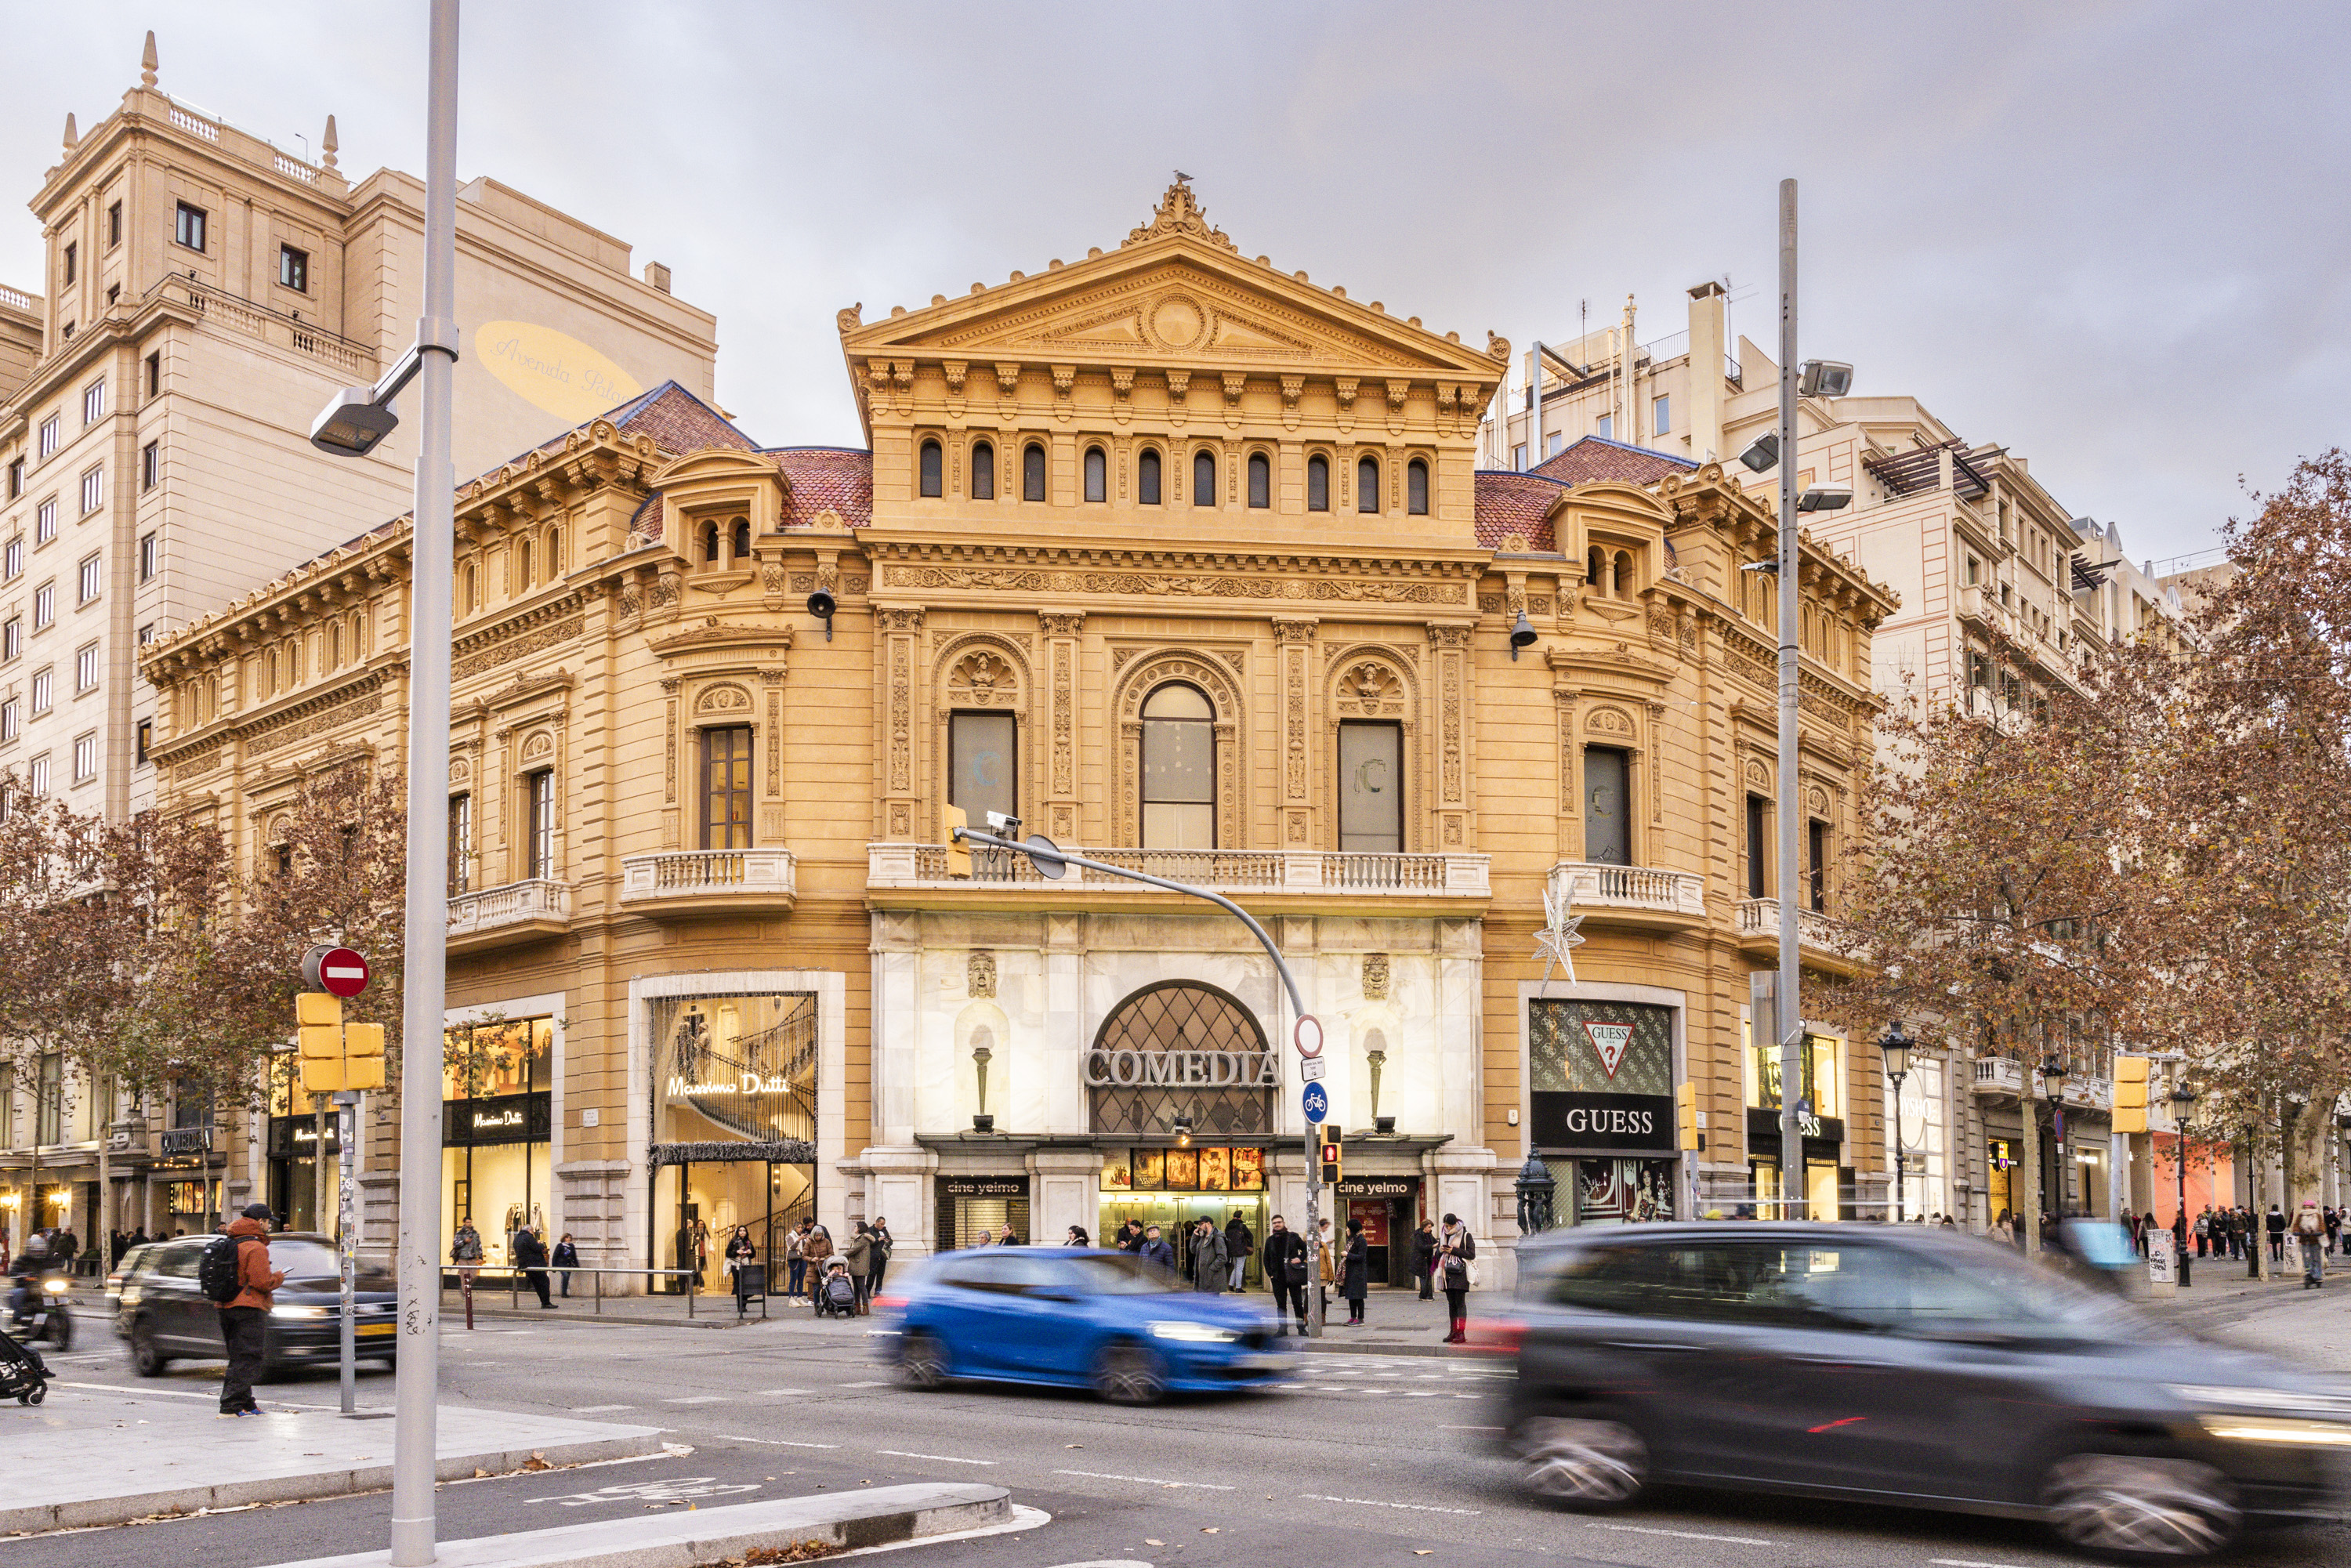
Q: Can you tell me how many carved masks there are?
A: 2